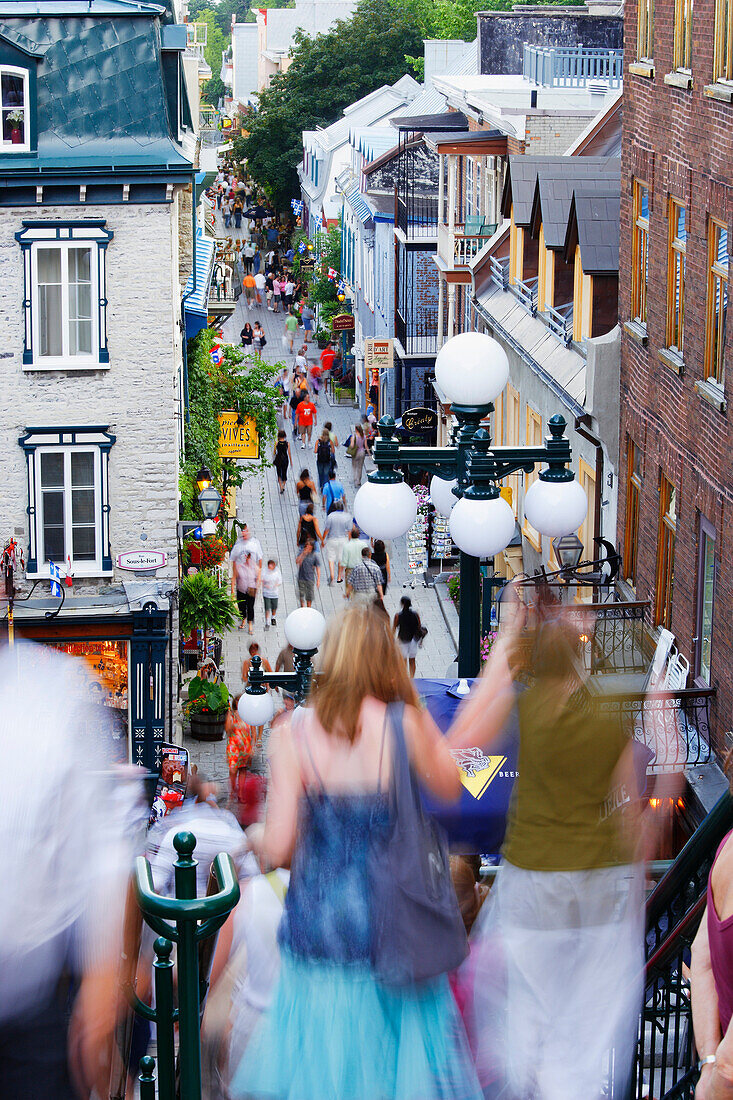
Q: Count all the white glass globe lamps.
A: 7